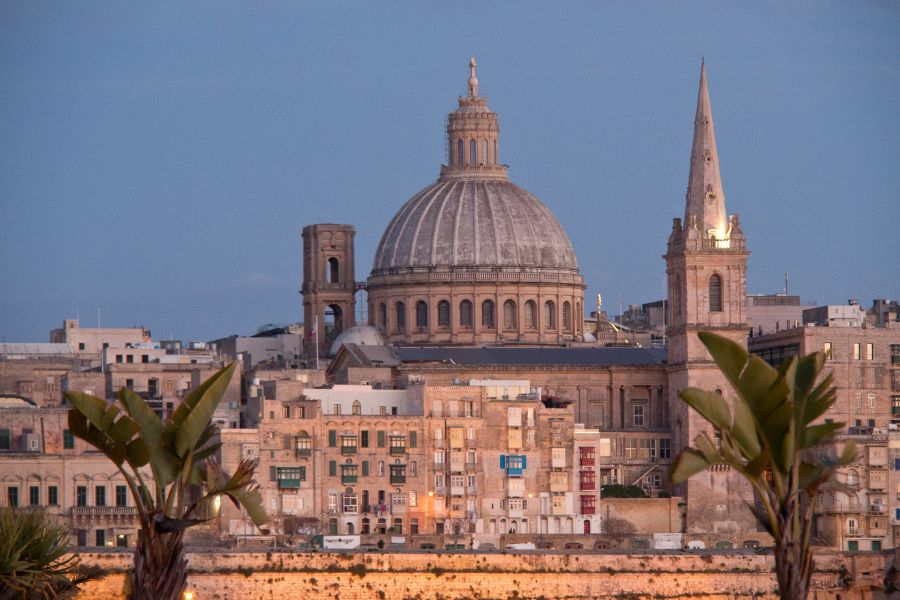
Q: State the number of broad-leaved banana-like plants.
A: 2